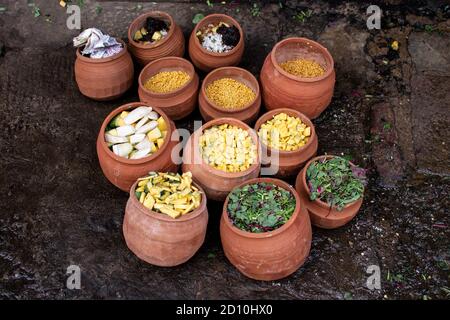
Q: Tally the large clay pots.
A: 12